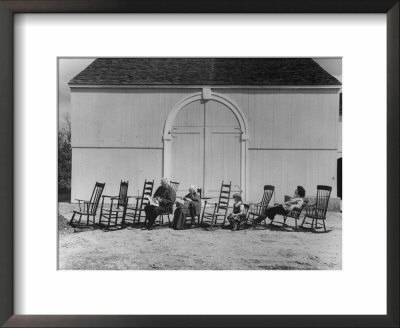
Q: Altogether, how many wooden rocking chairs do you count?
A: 10